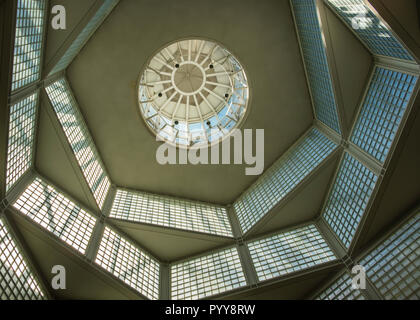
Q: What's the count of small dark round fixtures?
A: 6